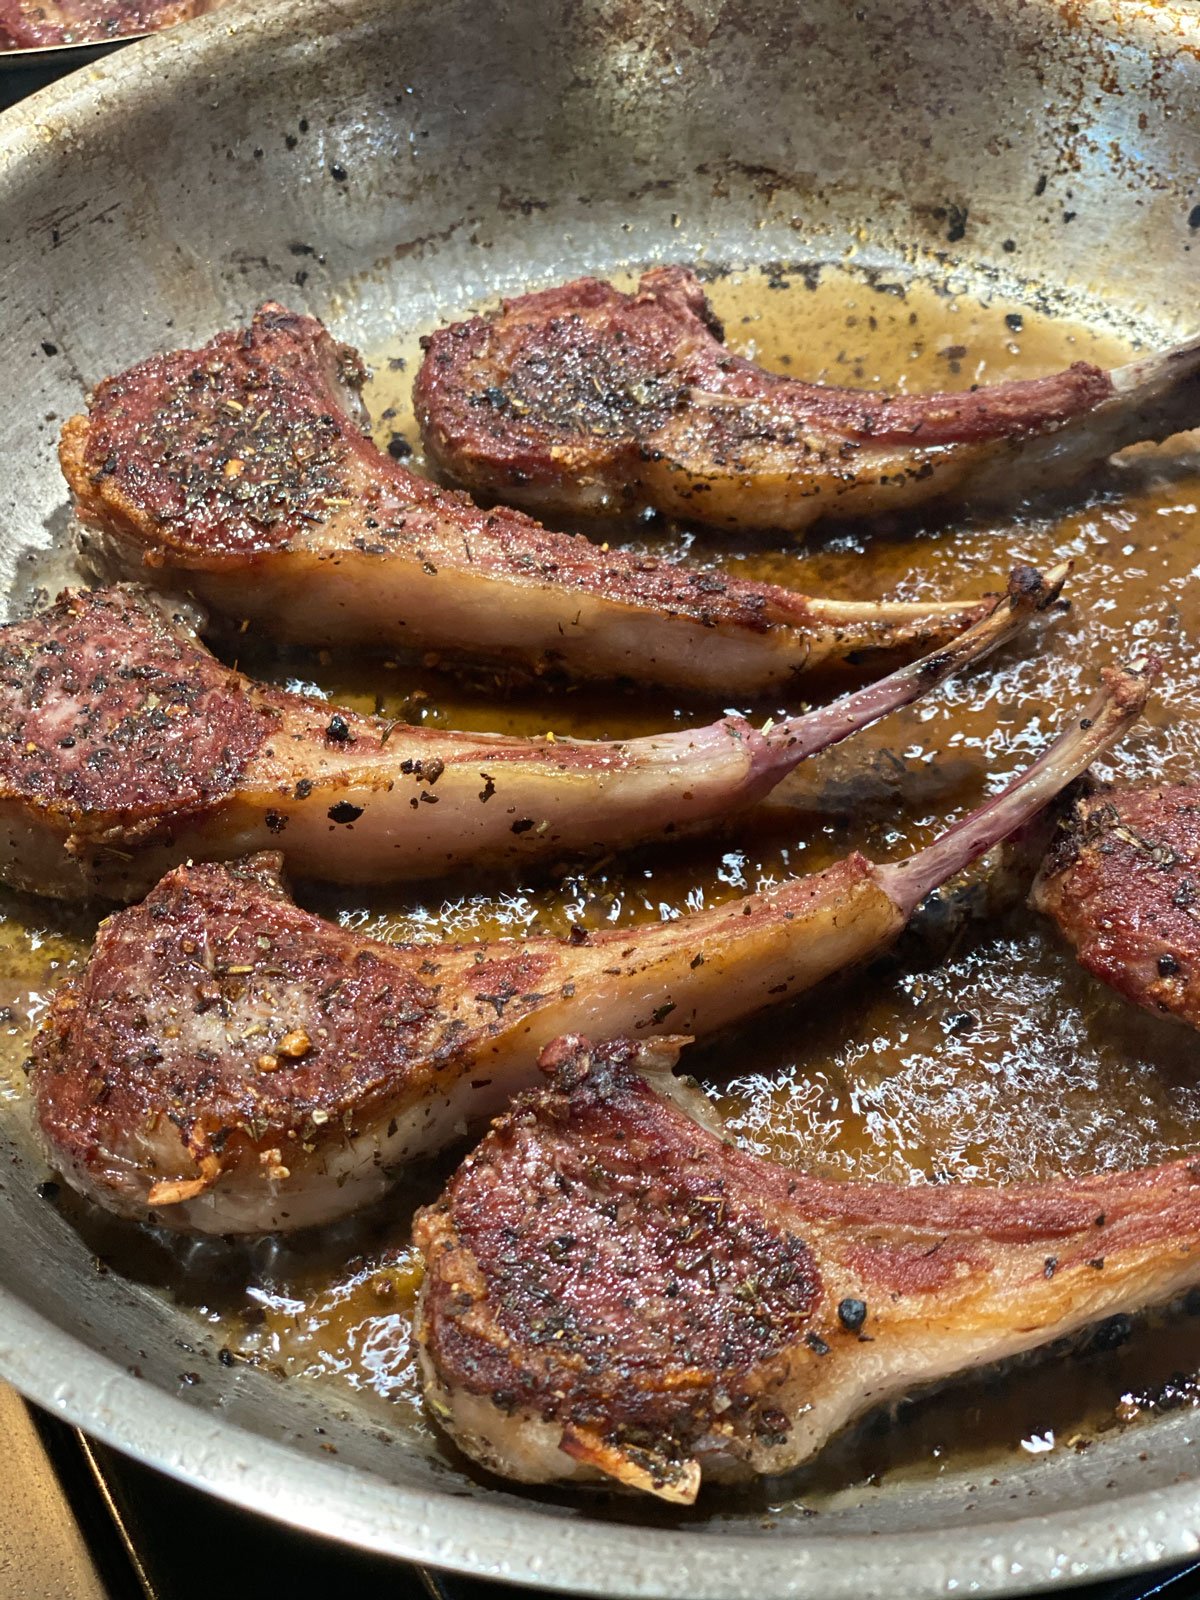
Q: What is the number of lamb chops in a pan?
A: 6